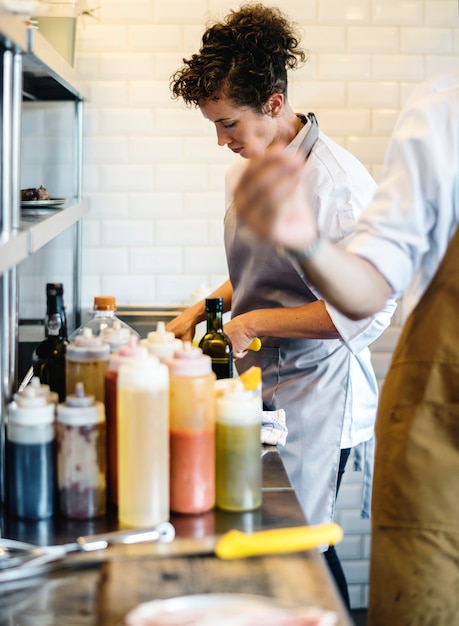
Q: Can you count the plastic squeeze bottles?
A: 10